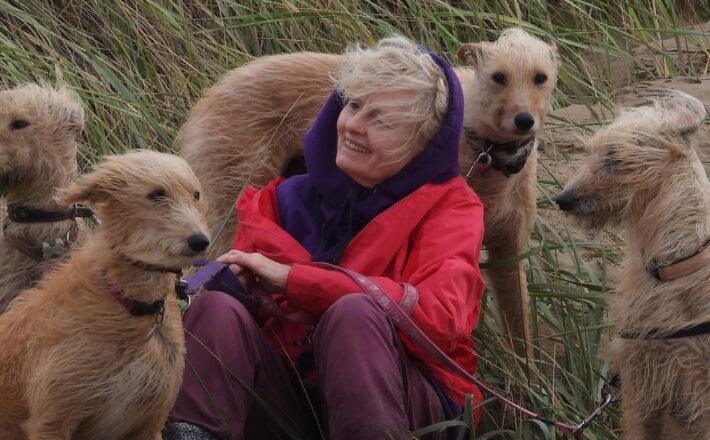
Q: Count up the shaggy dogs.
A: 4